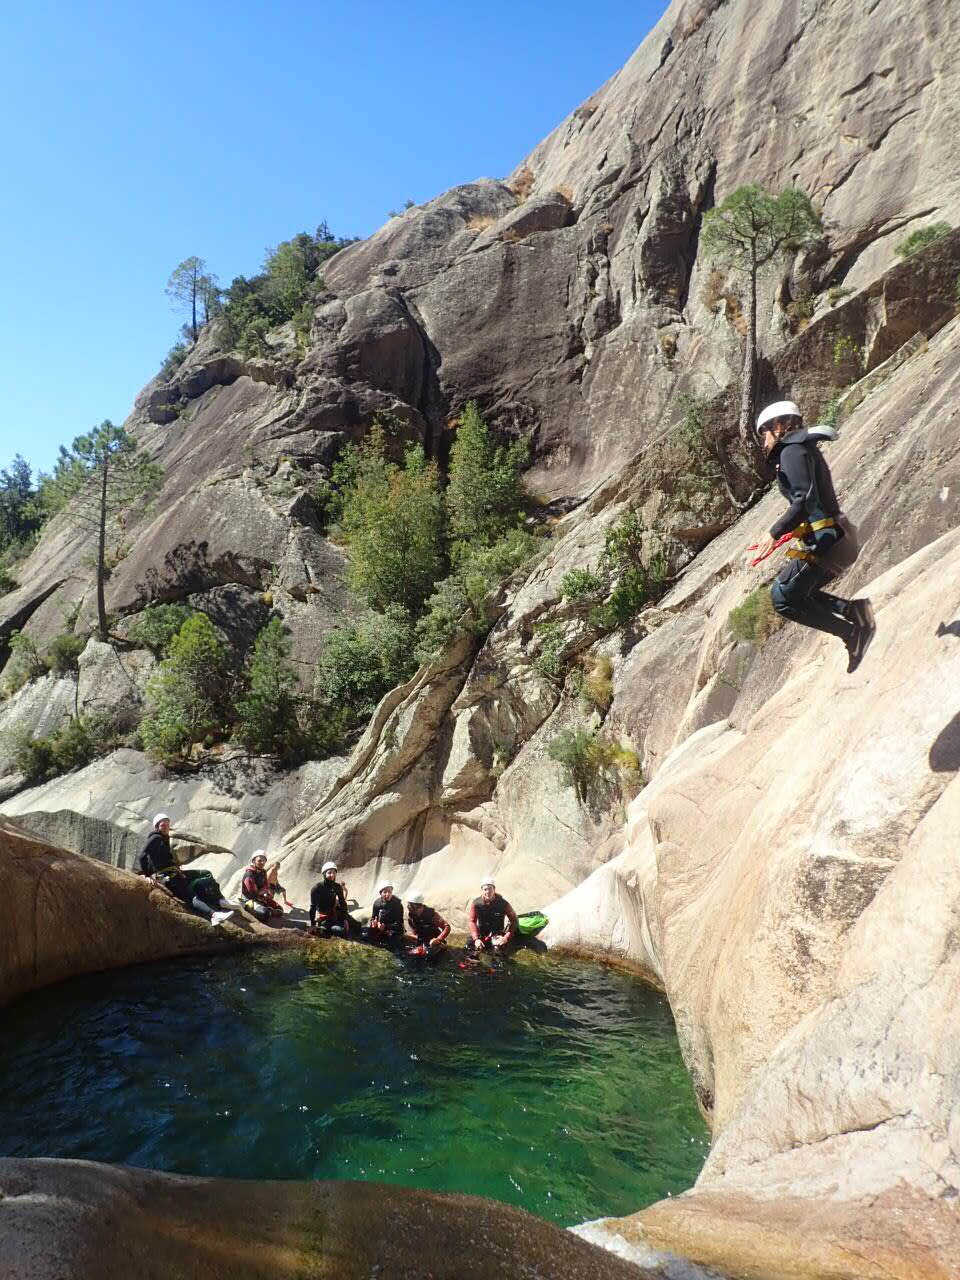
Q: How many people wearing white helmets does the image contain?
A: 7